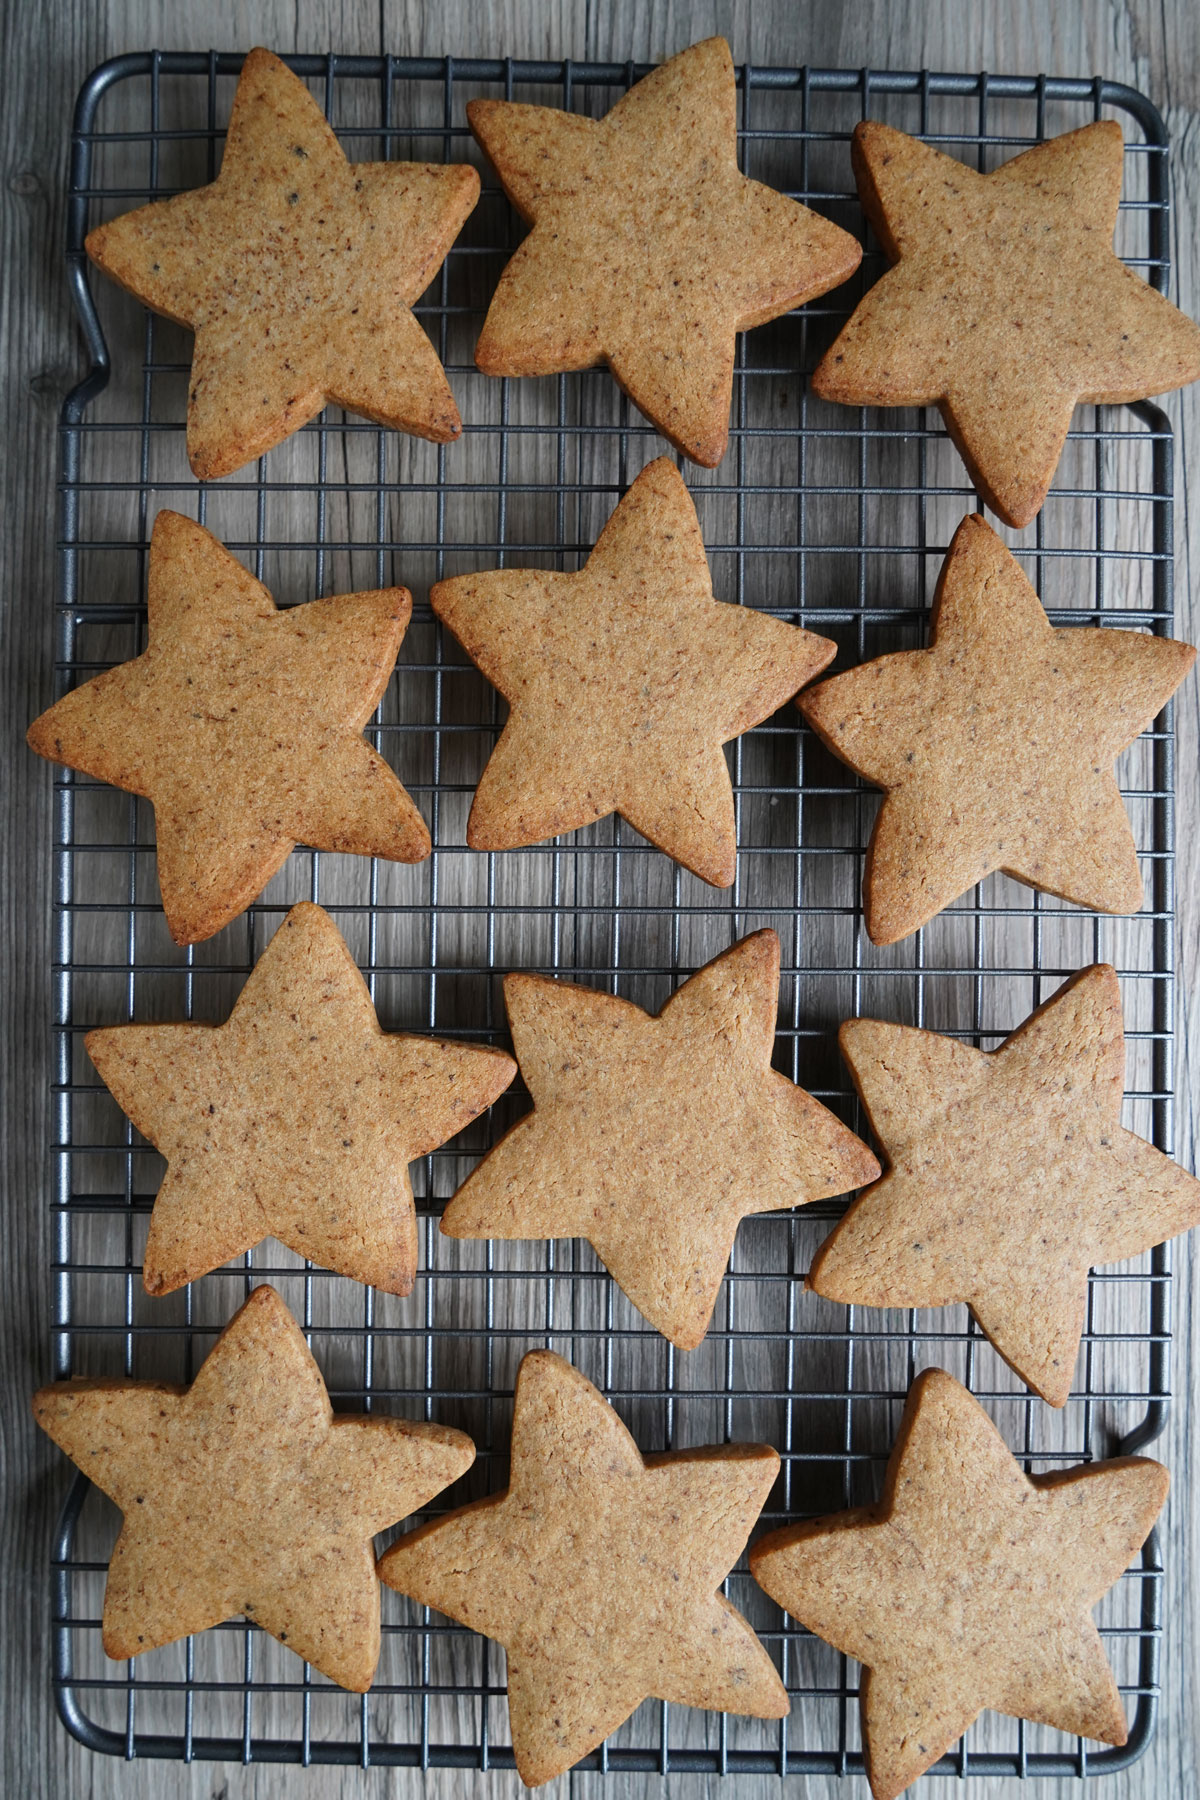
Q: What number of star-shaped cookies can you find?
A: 12